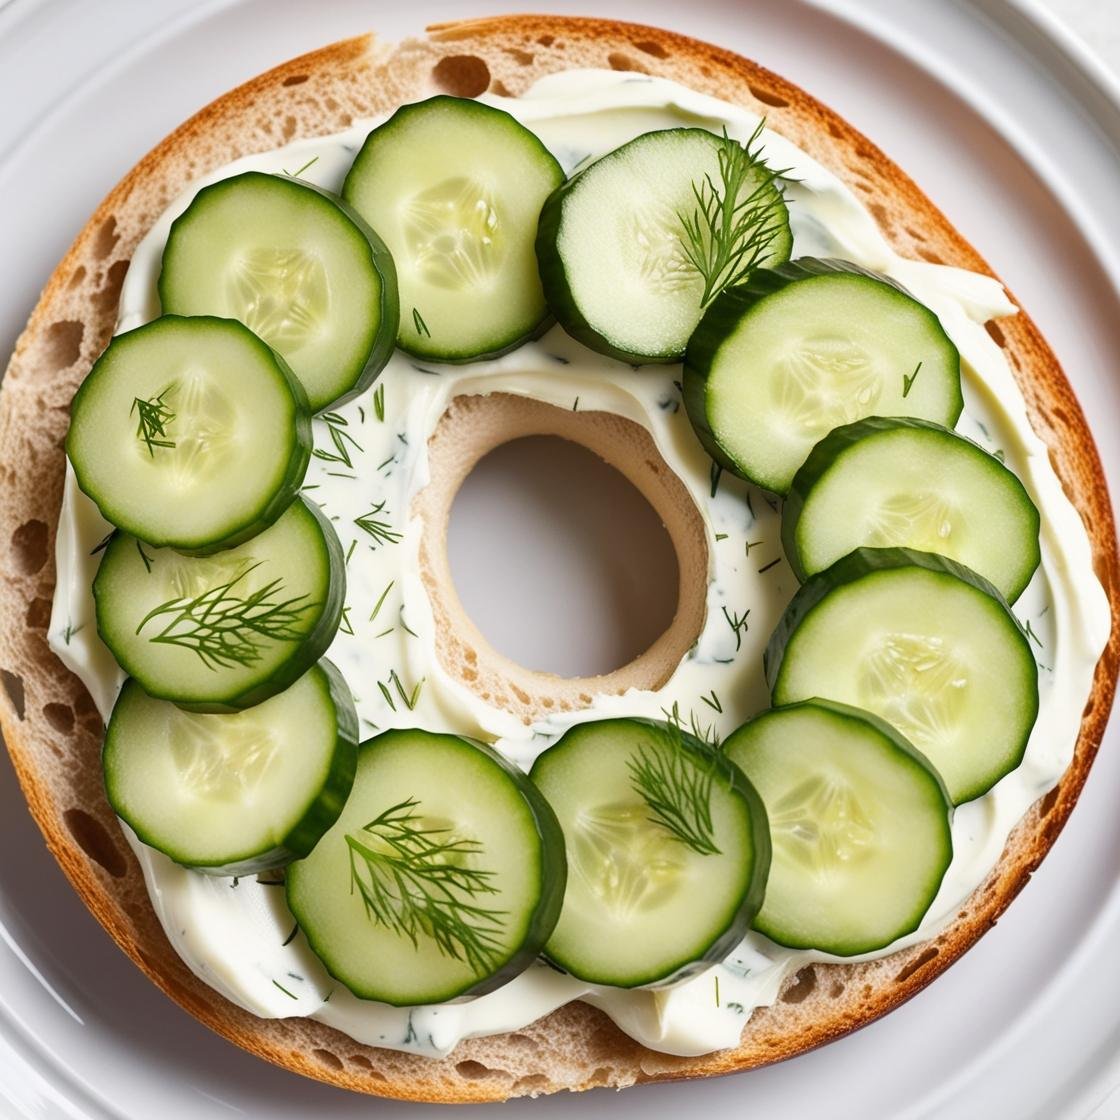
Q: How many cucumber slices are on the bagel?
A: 12